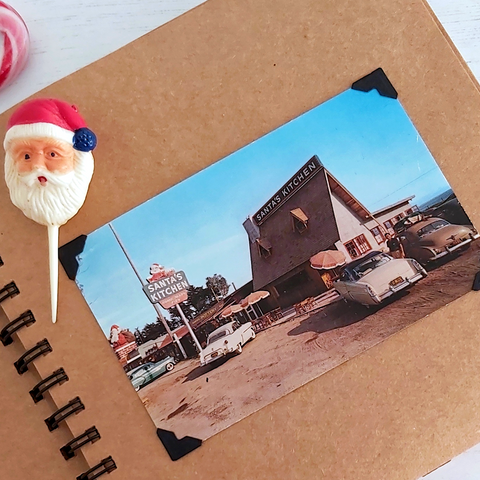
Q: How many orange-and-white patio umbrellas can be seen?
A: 3